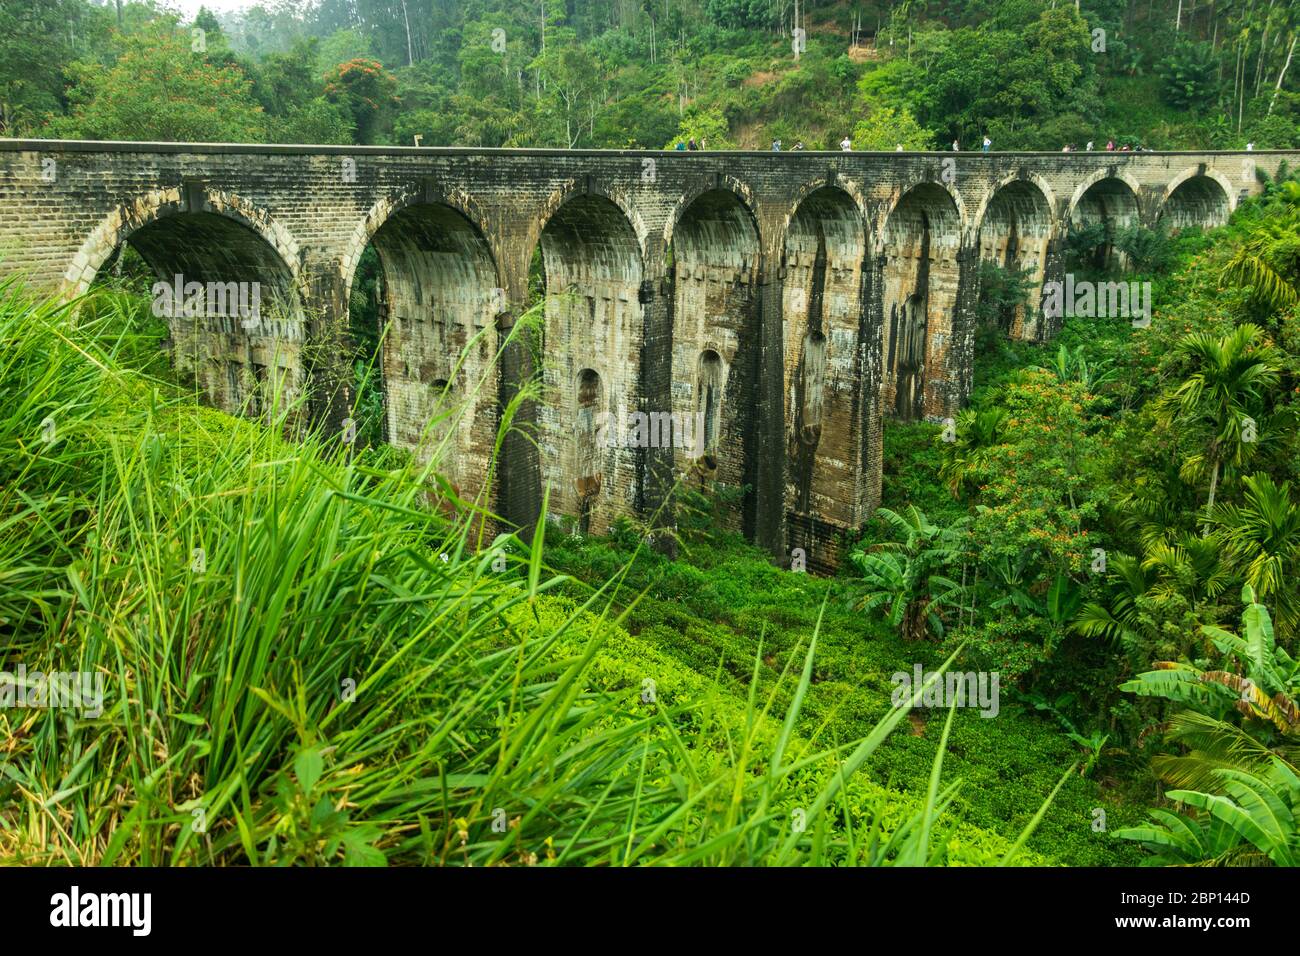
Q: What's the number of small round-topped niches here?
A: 5